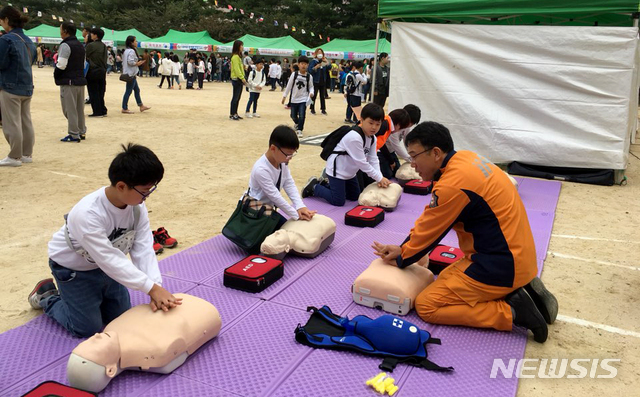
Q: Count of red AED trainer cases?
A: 5